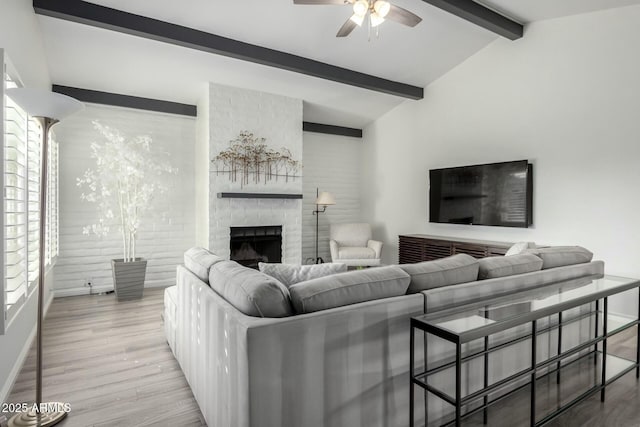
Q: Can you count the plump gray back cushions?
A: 6